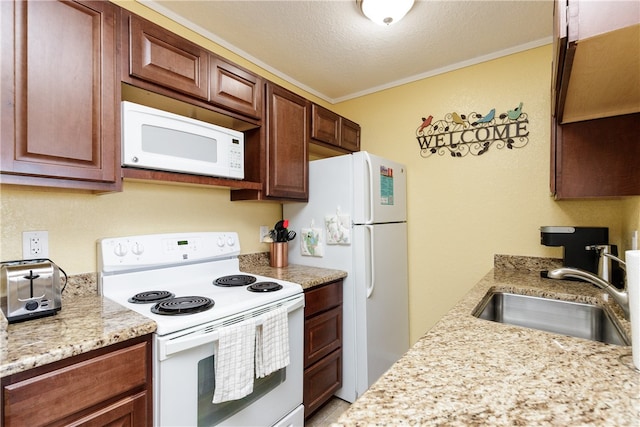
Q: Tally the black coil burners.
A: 4